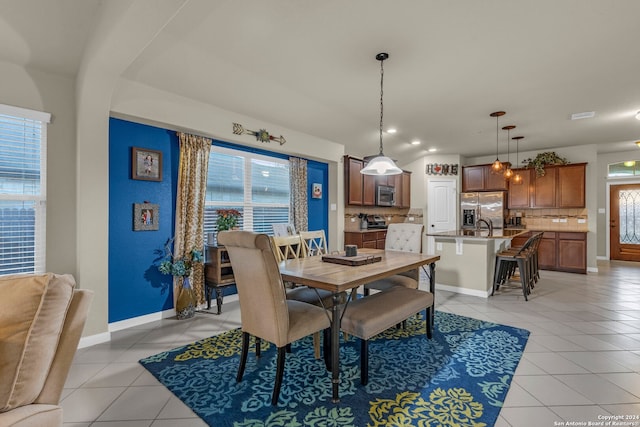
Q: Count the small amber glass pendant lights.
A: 3